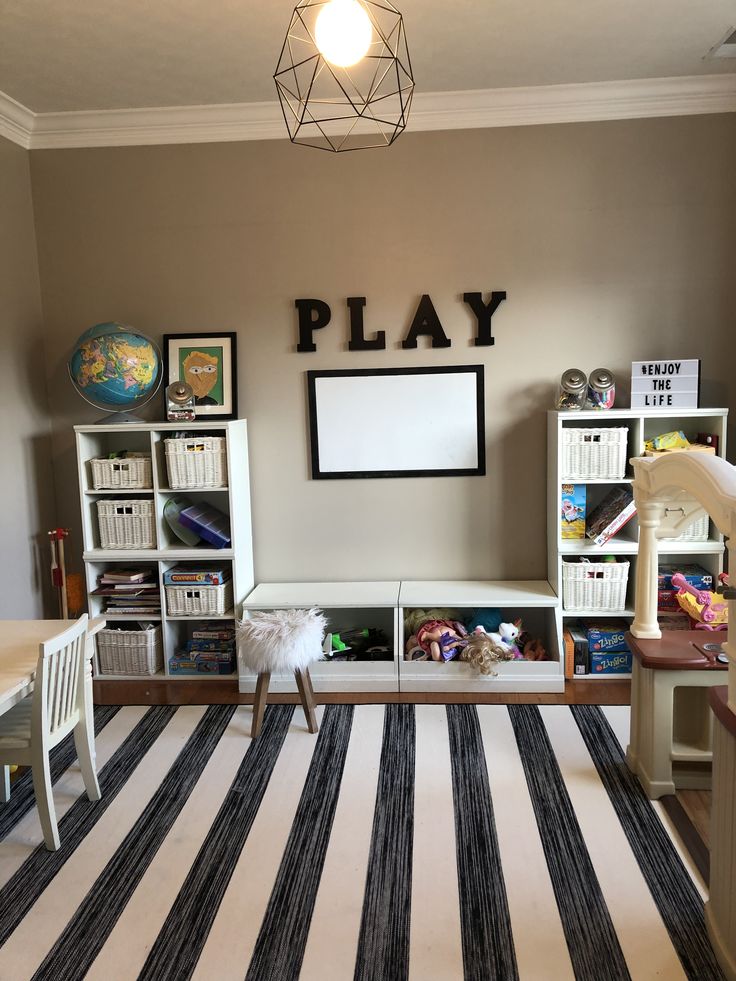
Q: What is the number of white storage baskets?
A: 8